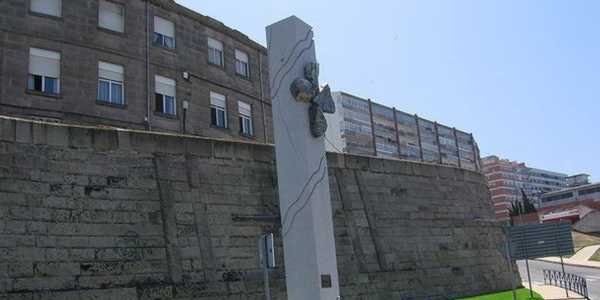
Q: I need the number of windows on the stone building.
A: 10